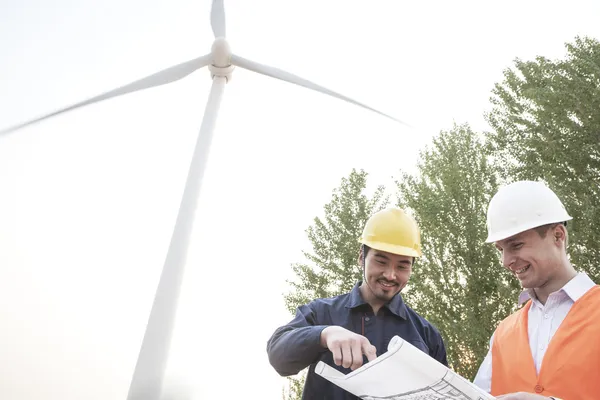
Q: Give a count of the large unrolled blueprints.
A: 1